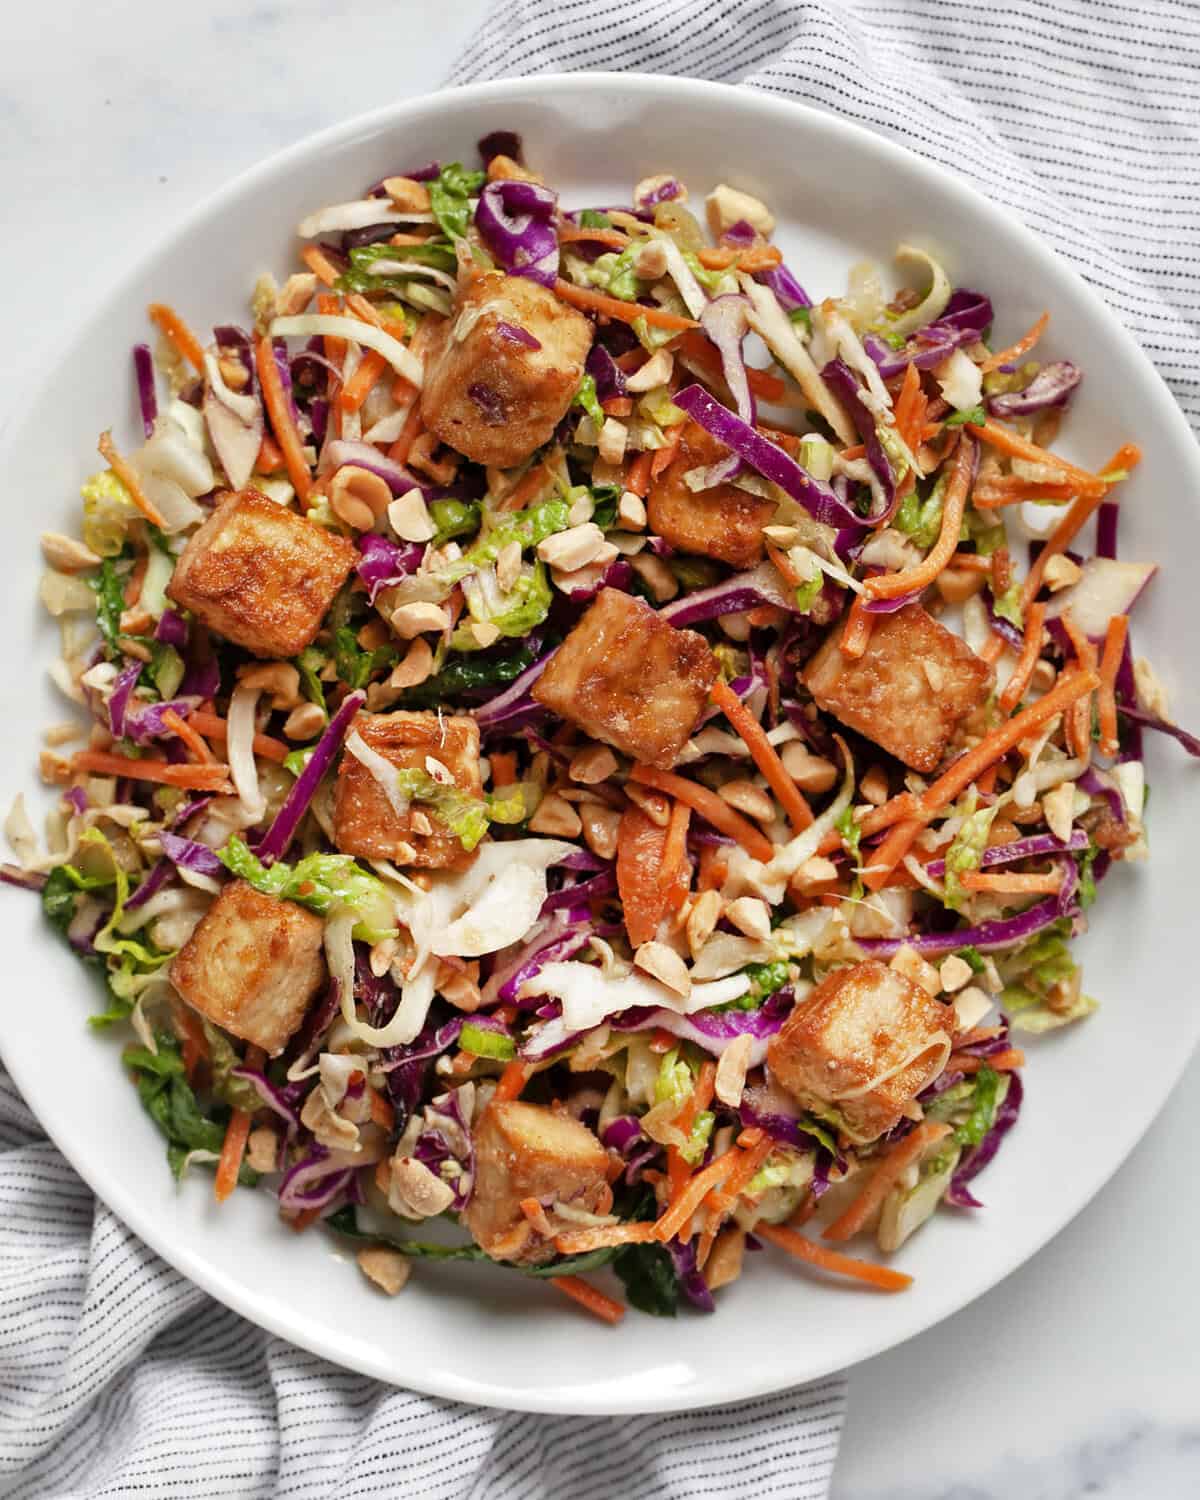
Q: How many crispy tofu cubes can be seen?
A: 9